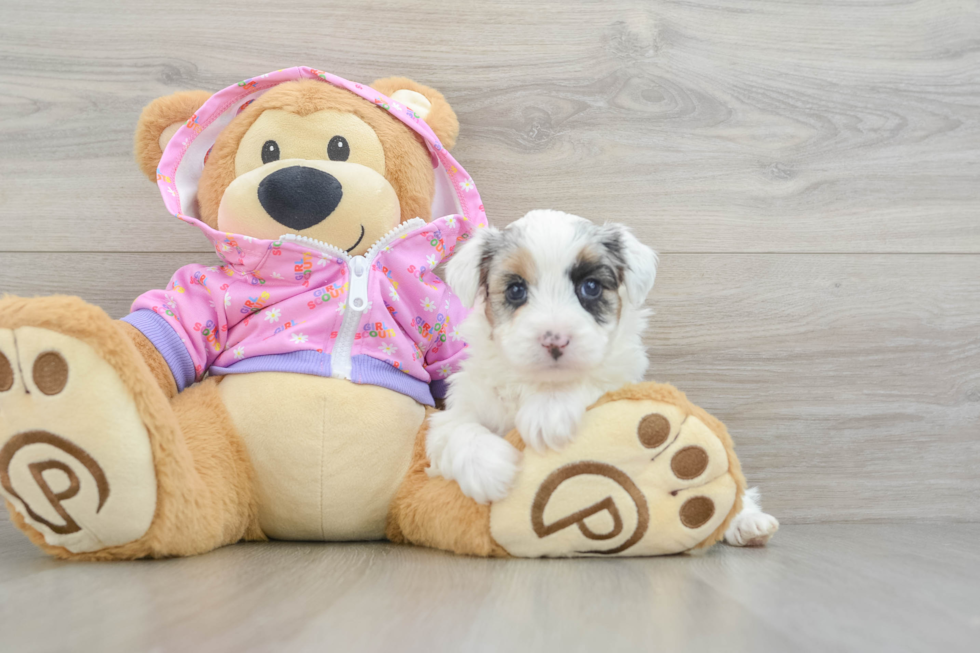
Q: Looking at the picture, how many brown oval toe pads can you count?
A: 5